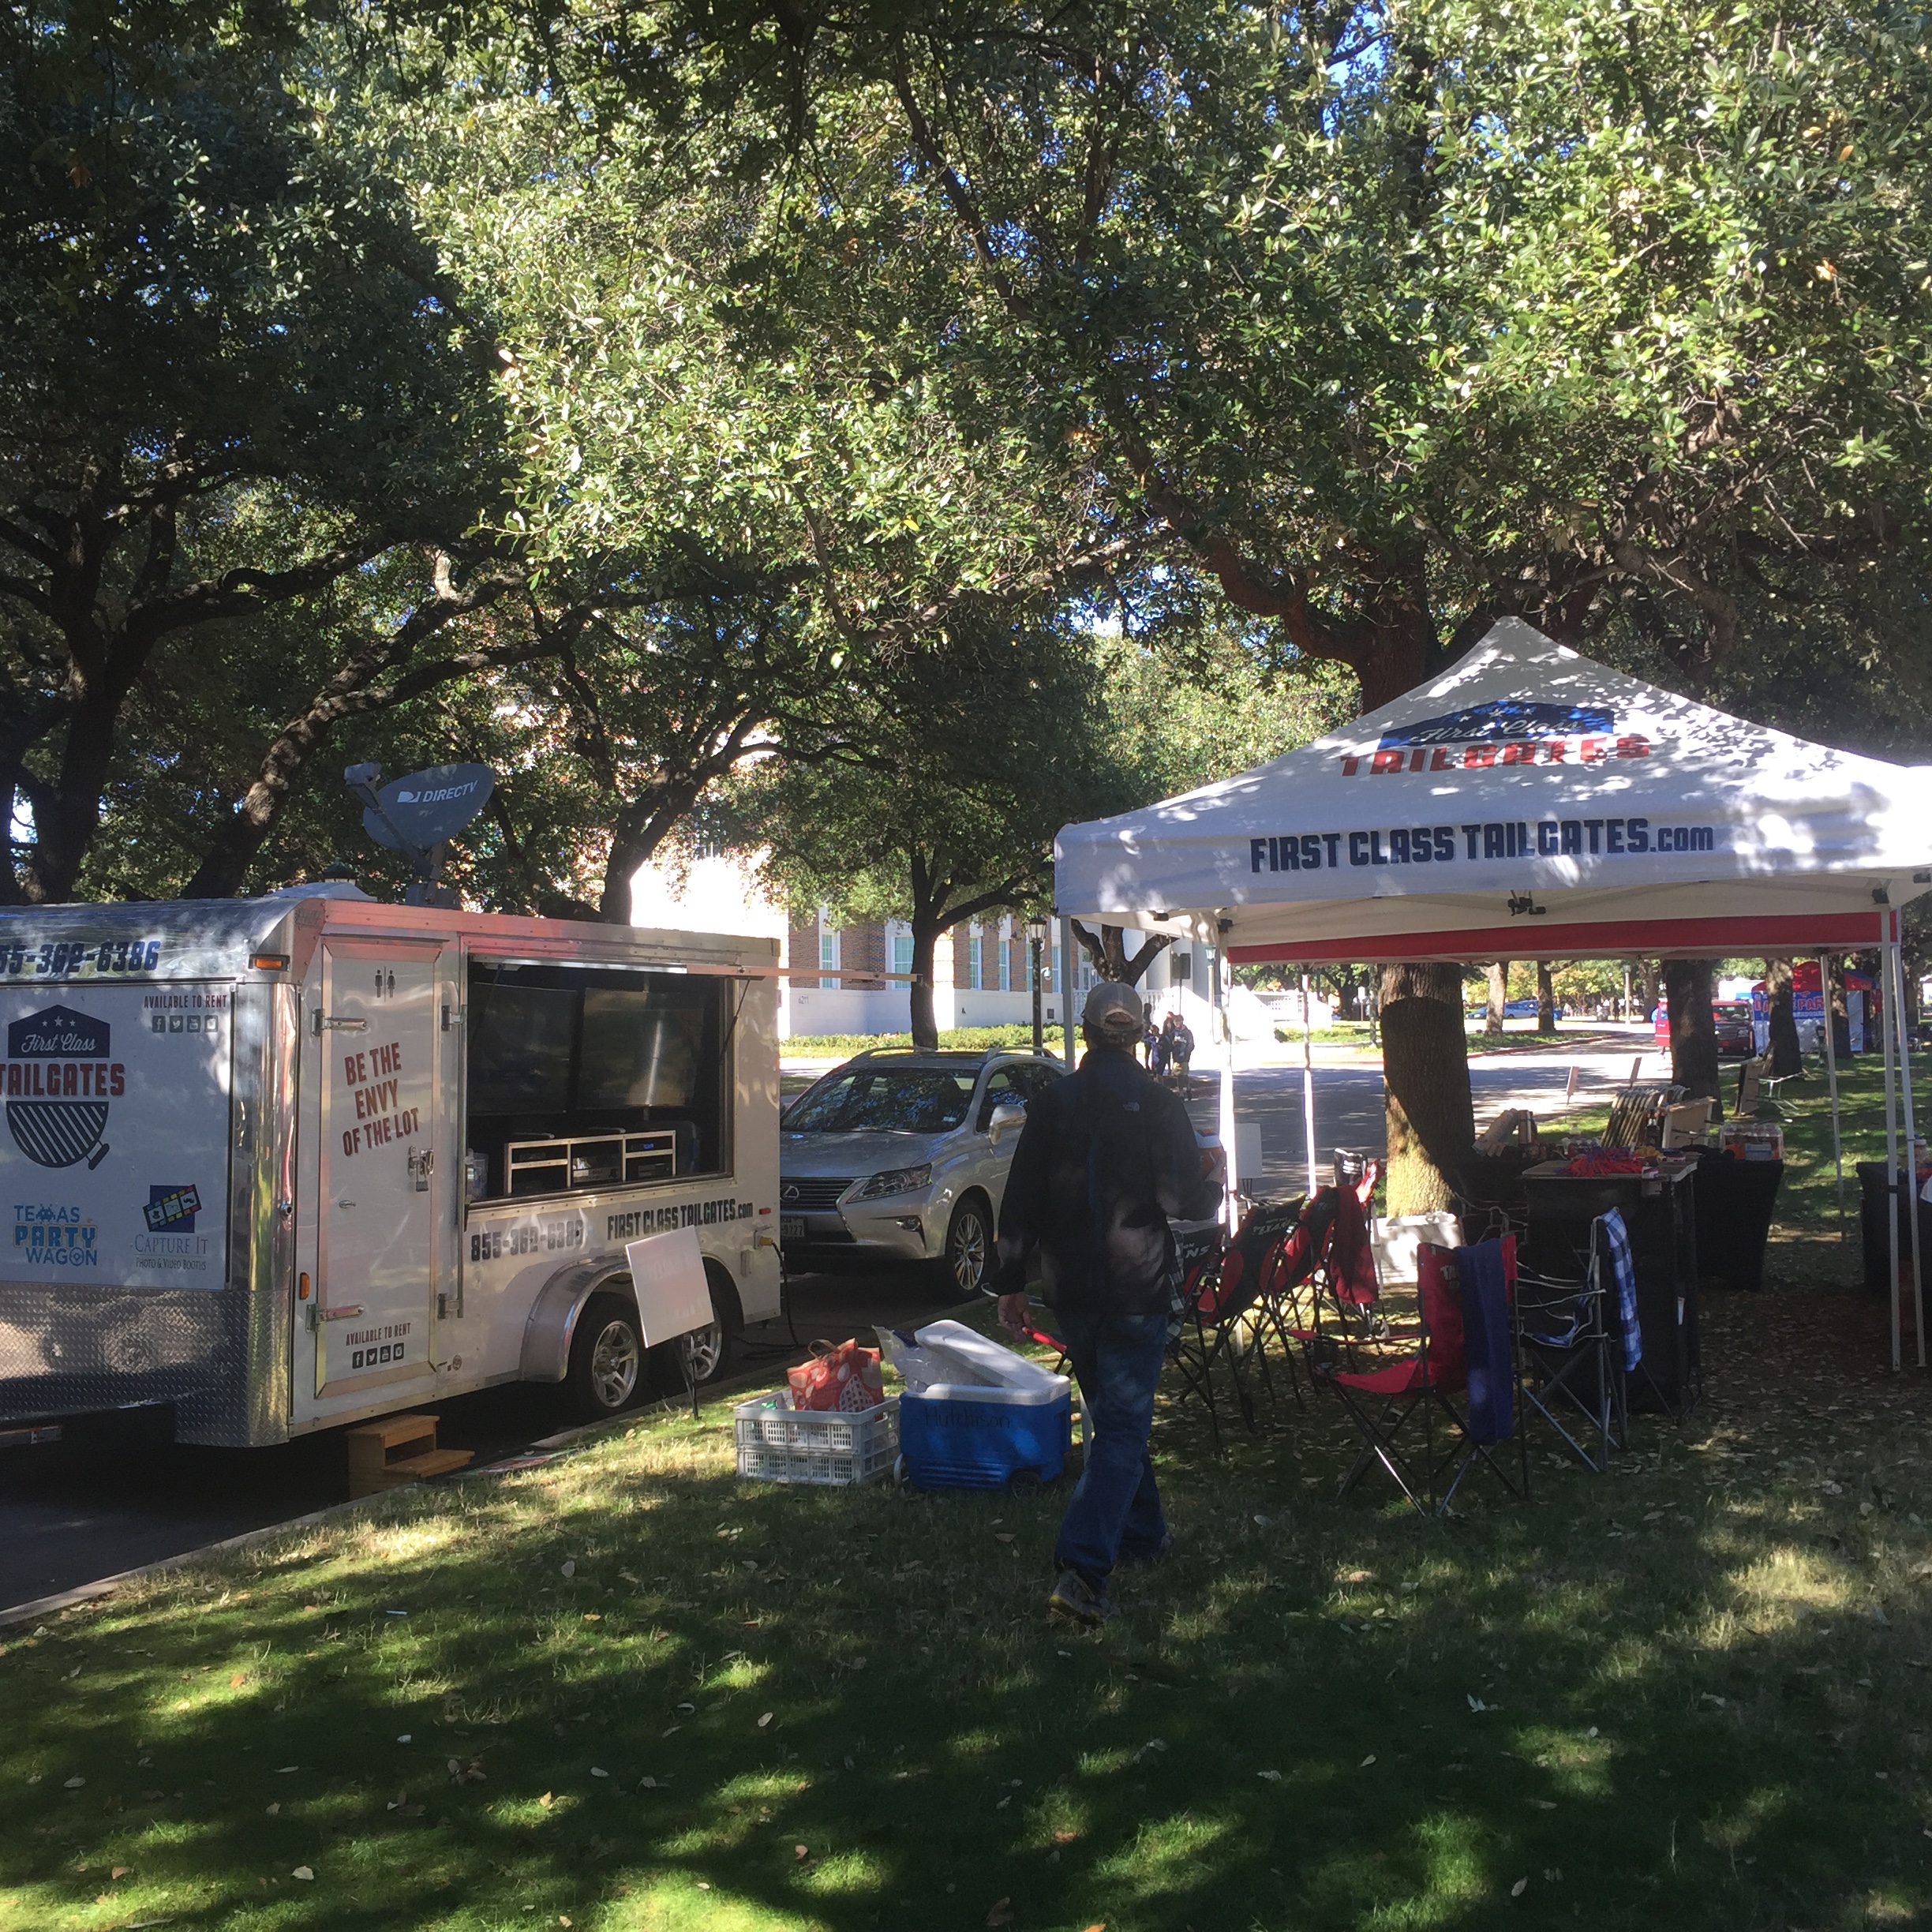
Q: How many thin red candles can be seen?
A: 0